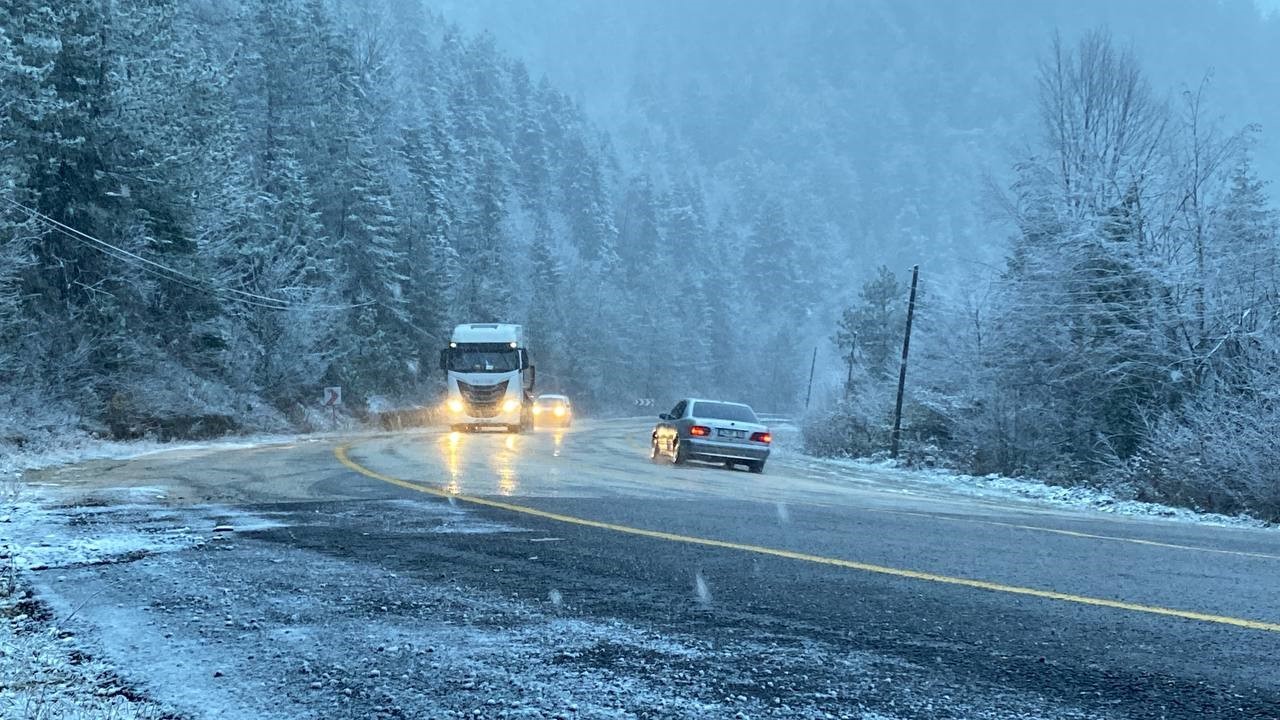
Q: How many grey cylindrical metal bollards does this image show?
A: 0